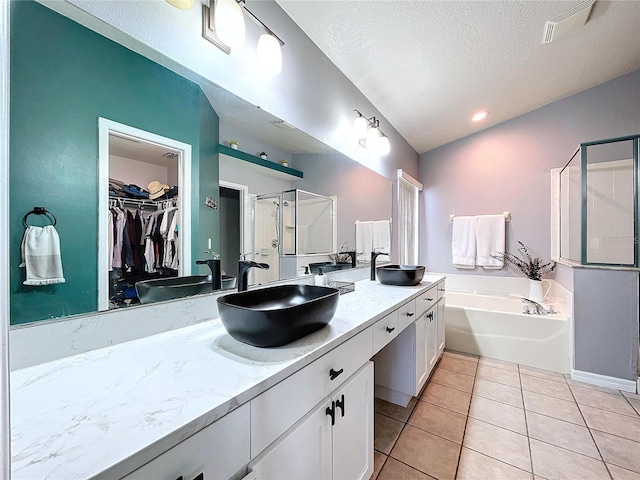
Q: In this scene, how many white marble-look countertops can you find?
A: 1